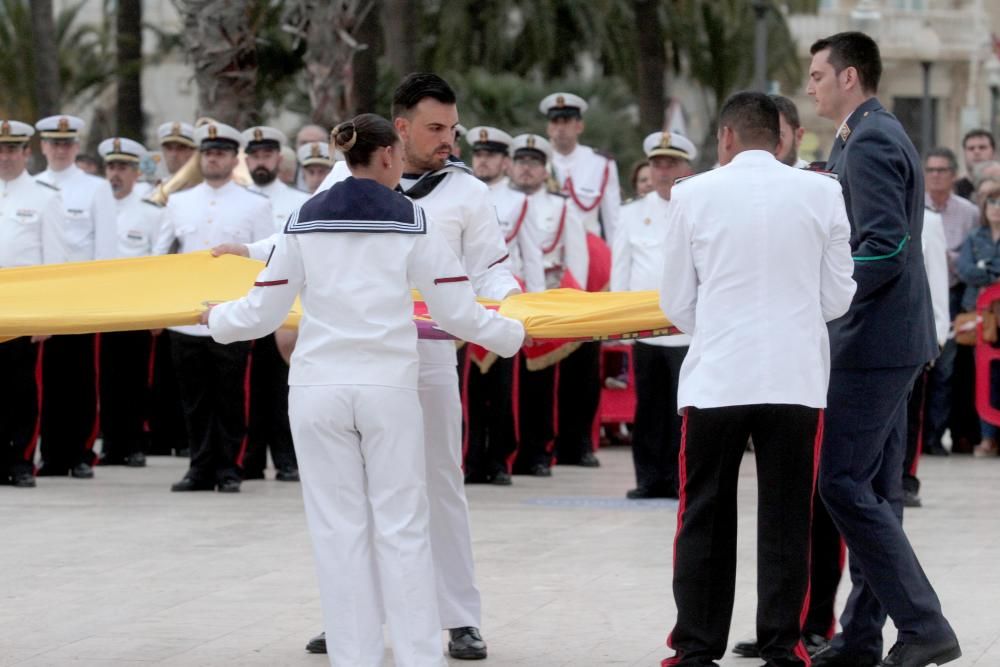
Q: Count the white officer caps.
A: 11